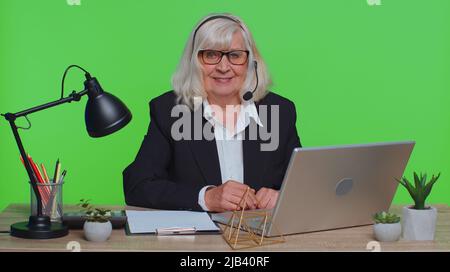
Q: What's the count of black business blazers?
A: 1